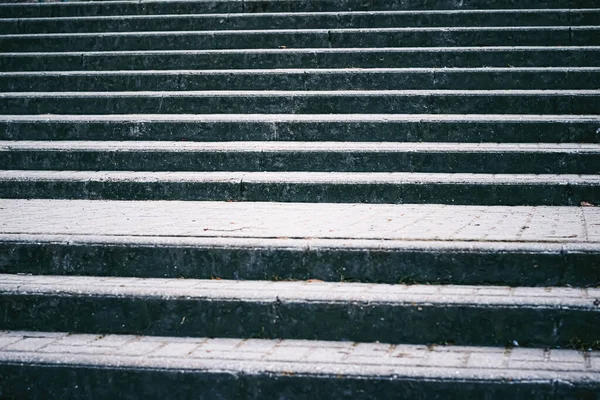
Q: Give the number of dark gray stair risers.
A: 12